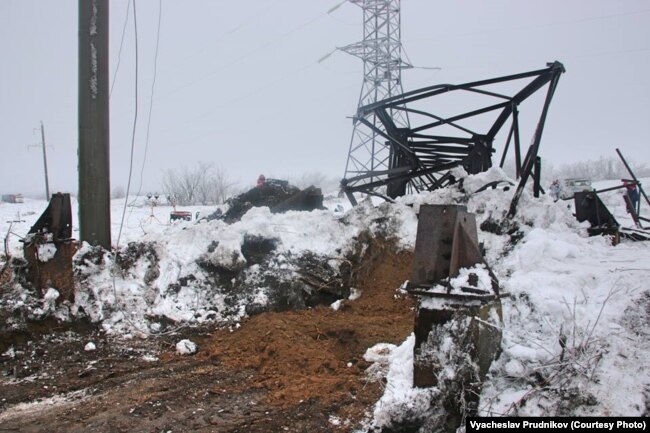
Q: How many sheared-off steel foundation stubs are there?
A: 3